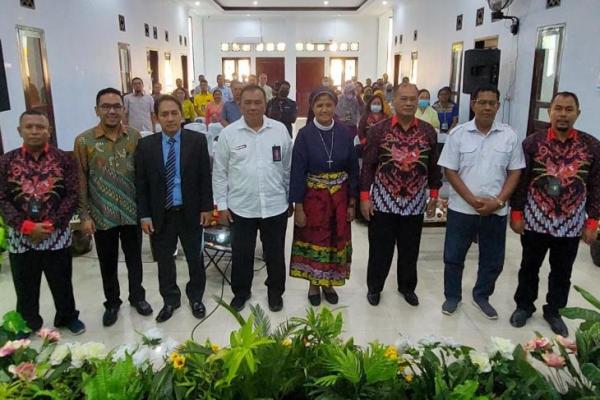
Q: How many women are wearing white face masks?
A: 1